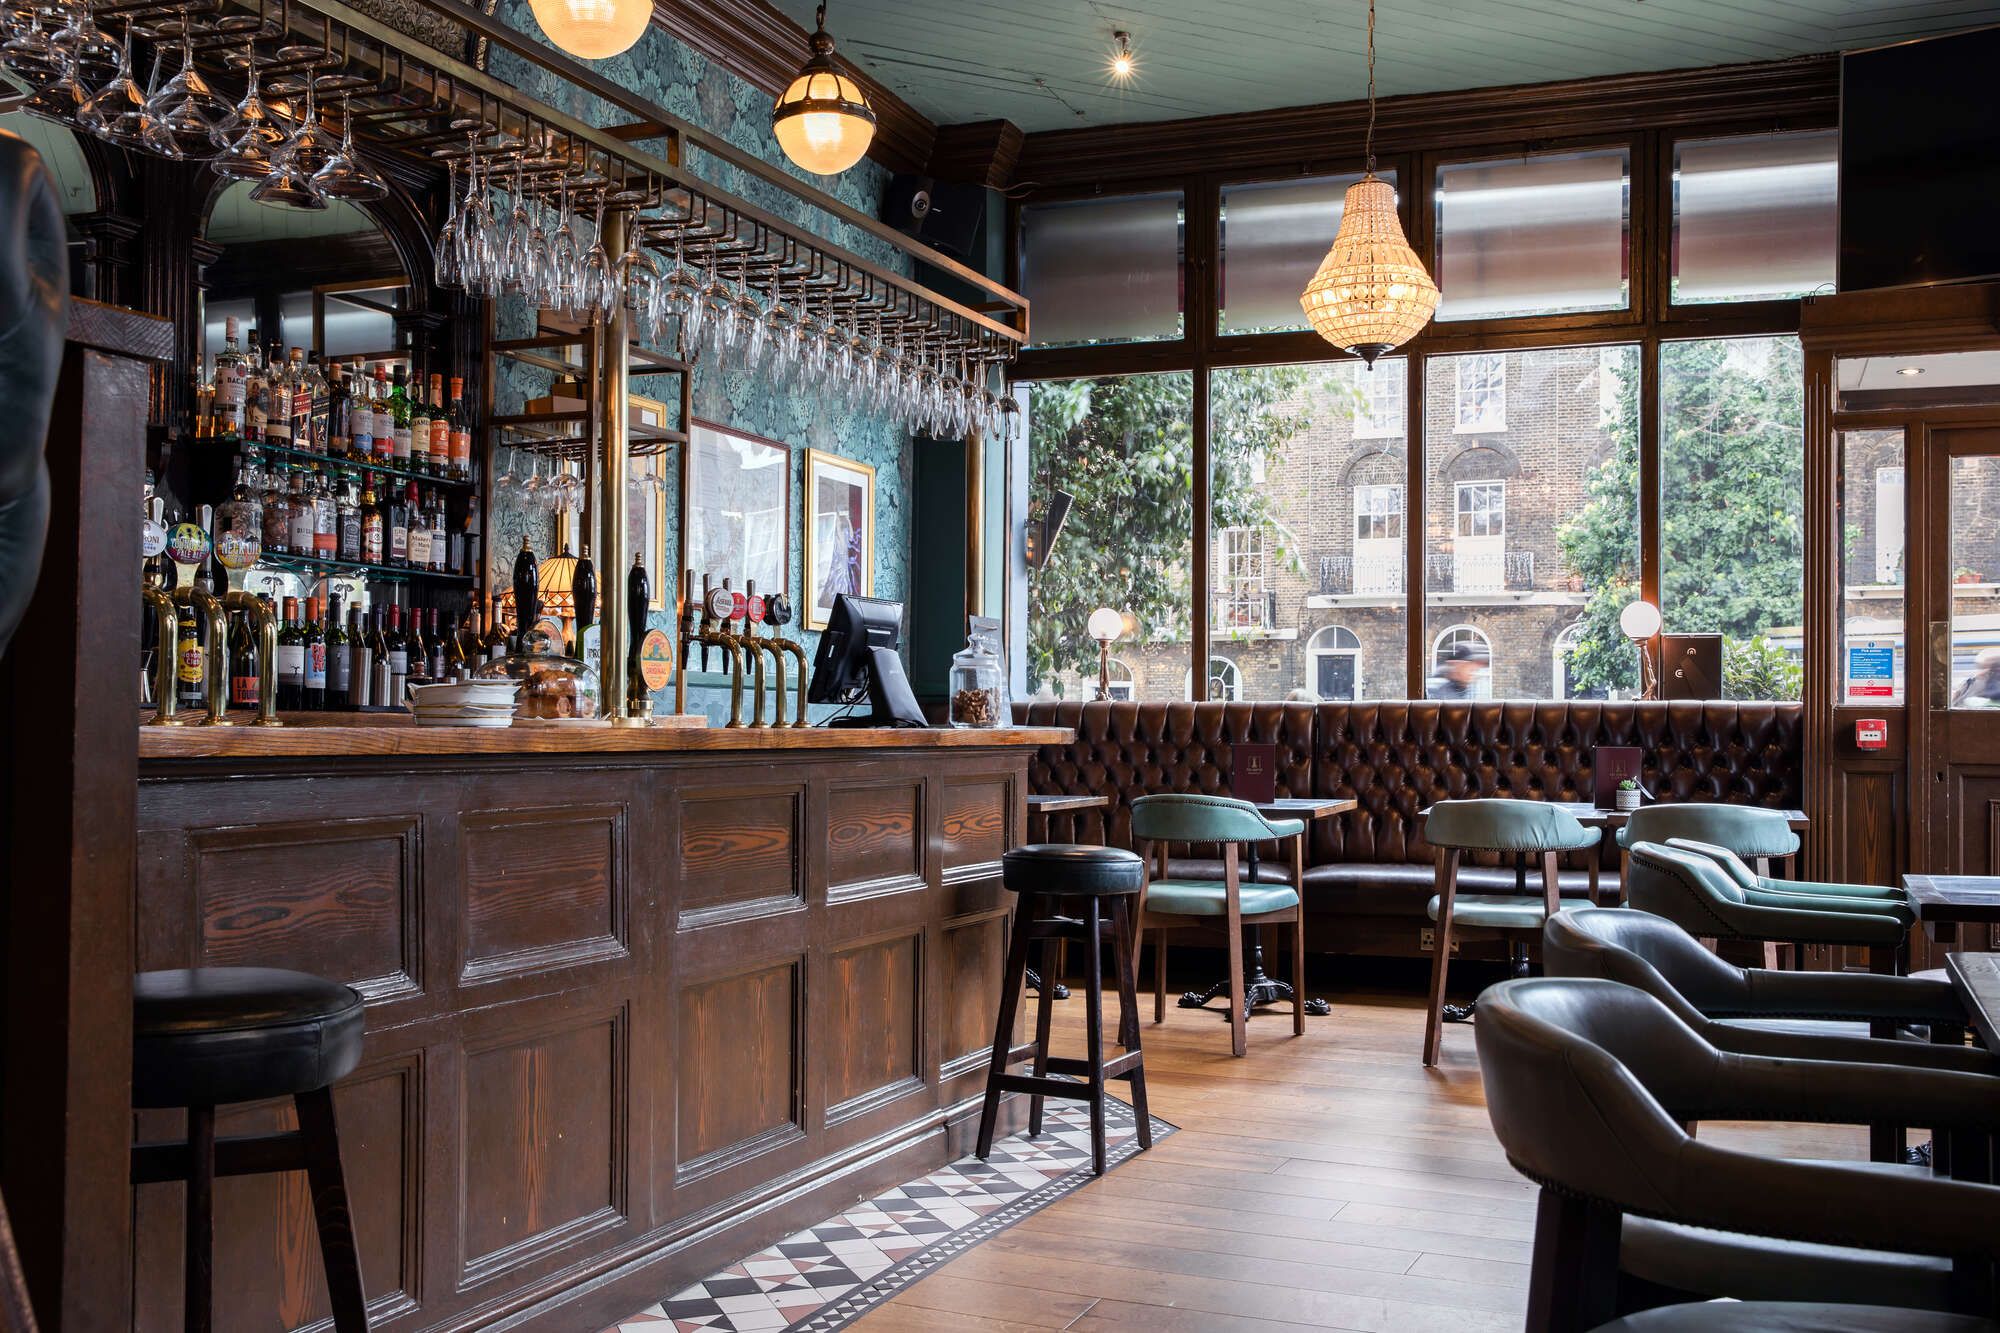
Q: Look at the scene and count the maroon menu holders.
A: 2